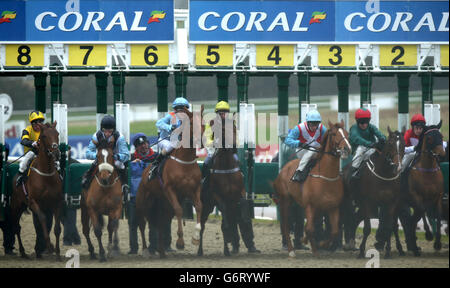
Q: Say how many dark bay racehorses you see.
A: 2